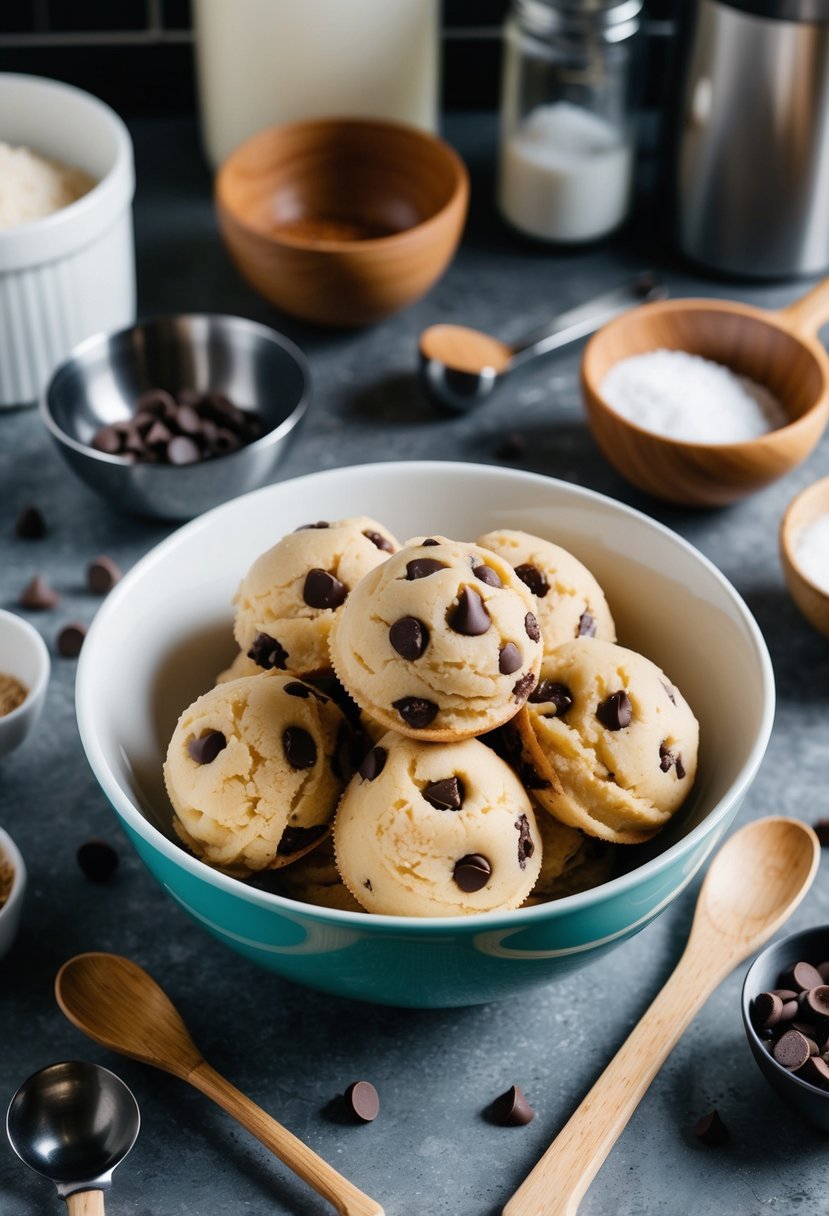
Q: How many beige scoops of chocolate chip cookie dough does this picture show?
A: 6